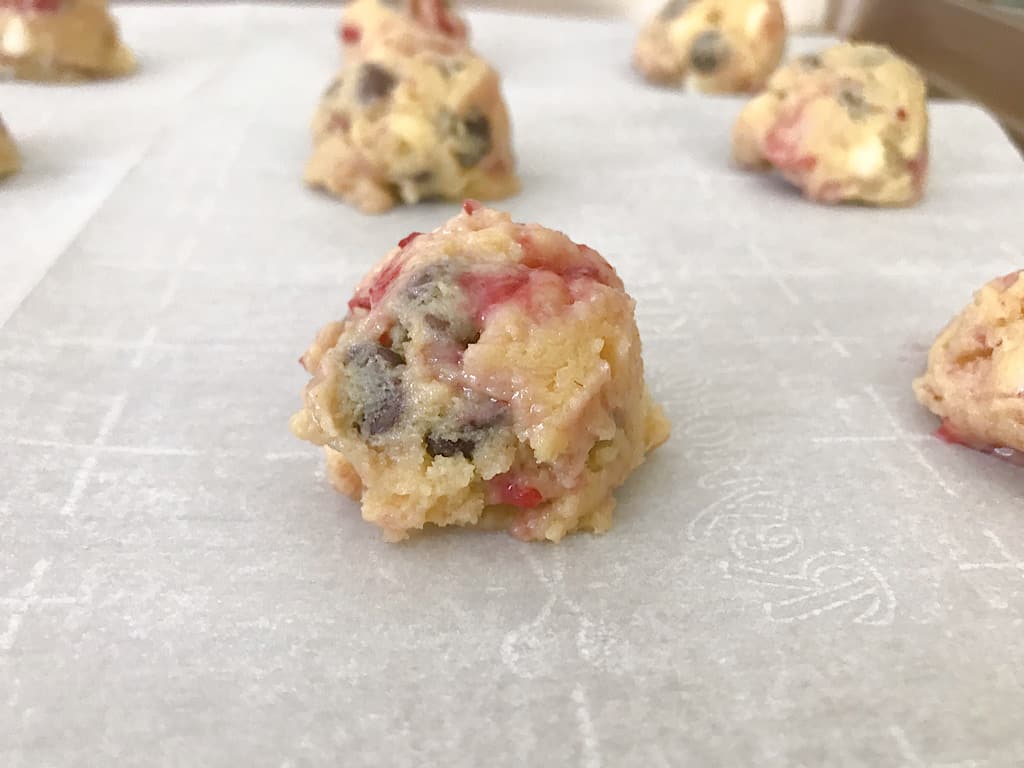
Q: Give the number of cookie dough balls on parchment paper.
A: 8